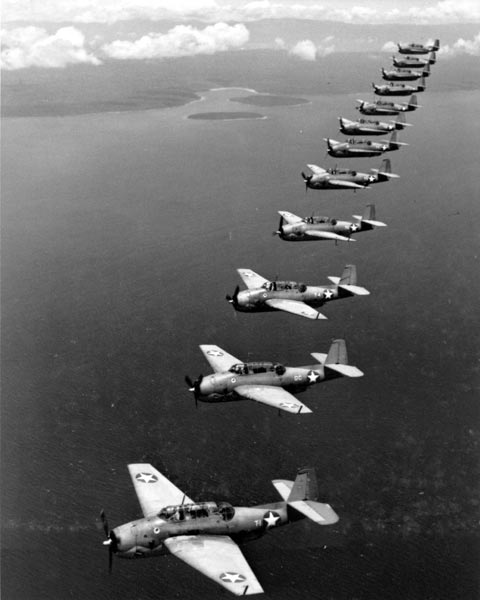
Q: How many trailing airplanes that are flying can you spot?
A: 11